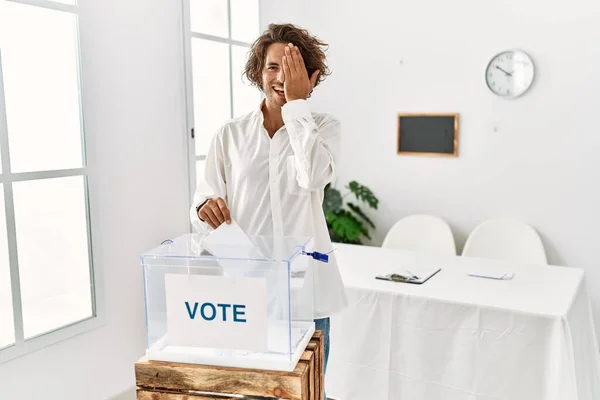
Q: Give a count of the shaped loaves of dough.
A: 0